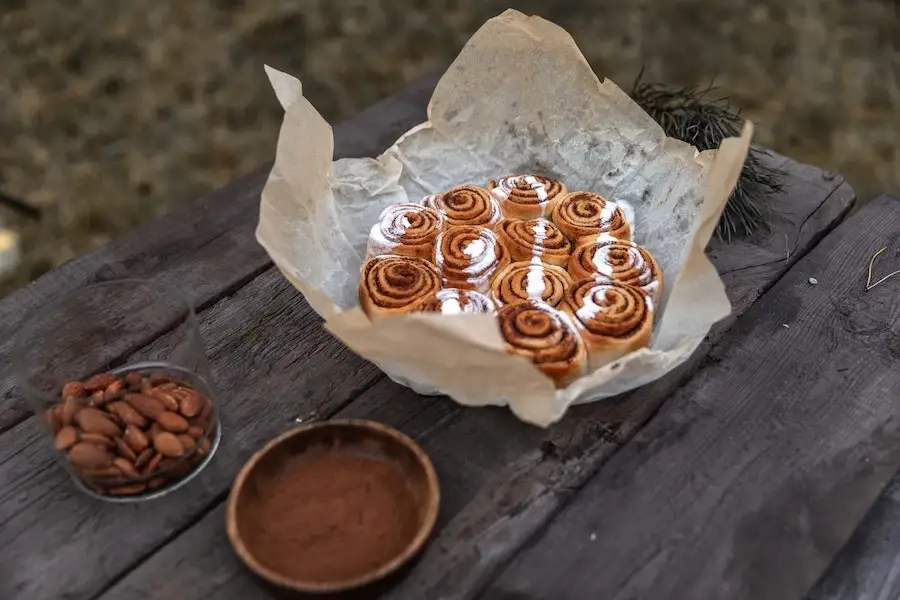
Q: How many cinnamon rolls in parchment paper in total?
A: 12